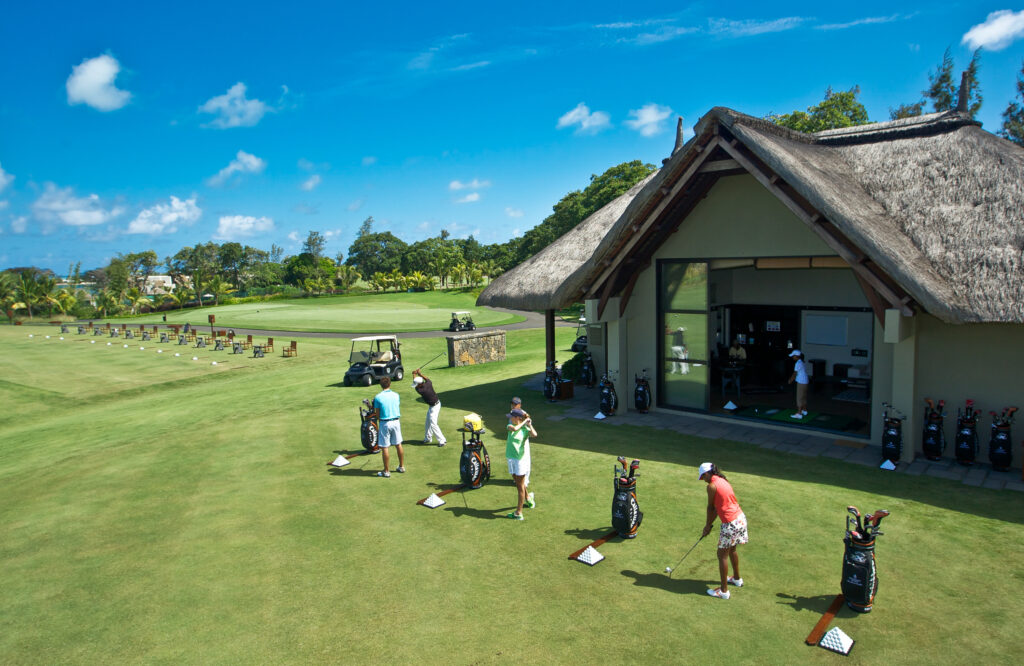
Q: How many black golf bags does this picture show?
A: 12